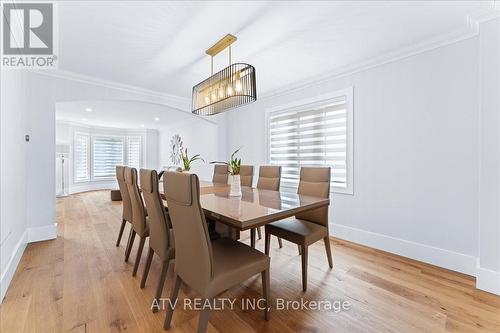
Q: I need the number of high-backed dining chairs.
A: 8